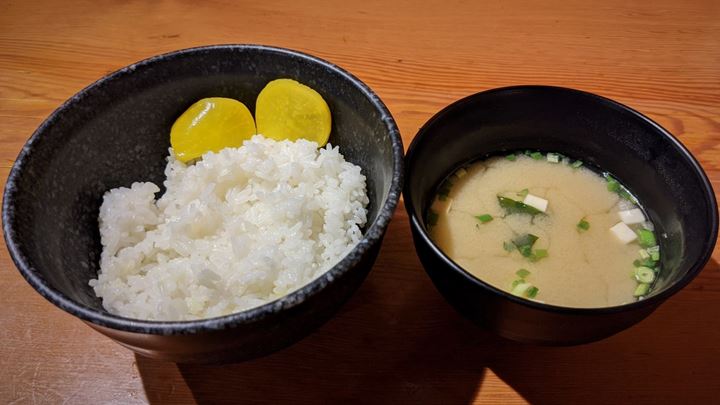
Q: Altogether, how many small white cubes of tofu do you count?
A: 3